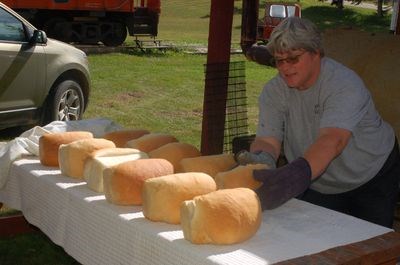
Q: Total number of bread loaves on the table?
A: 11